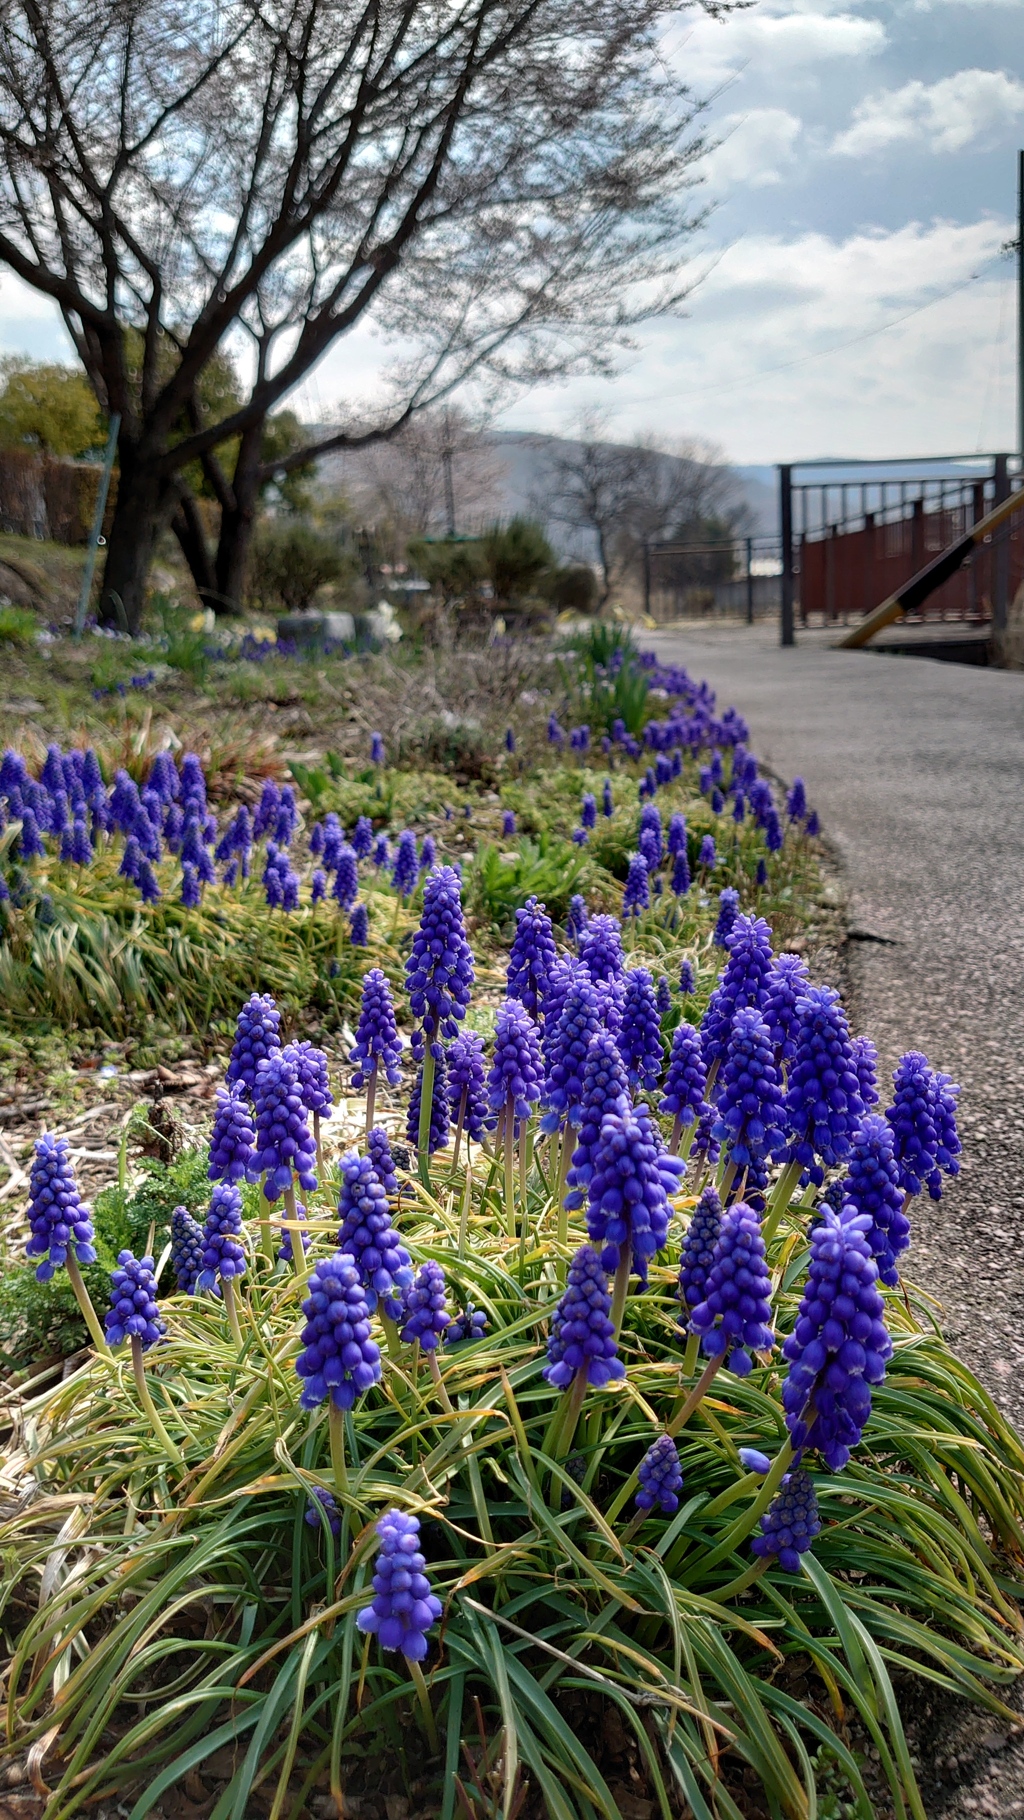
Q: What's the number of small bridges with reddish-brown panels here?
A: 1